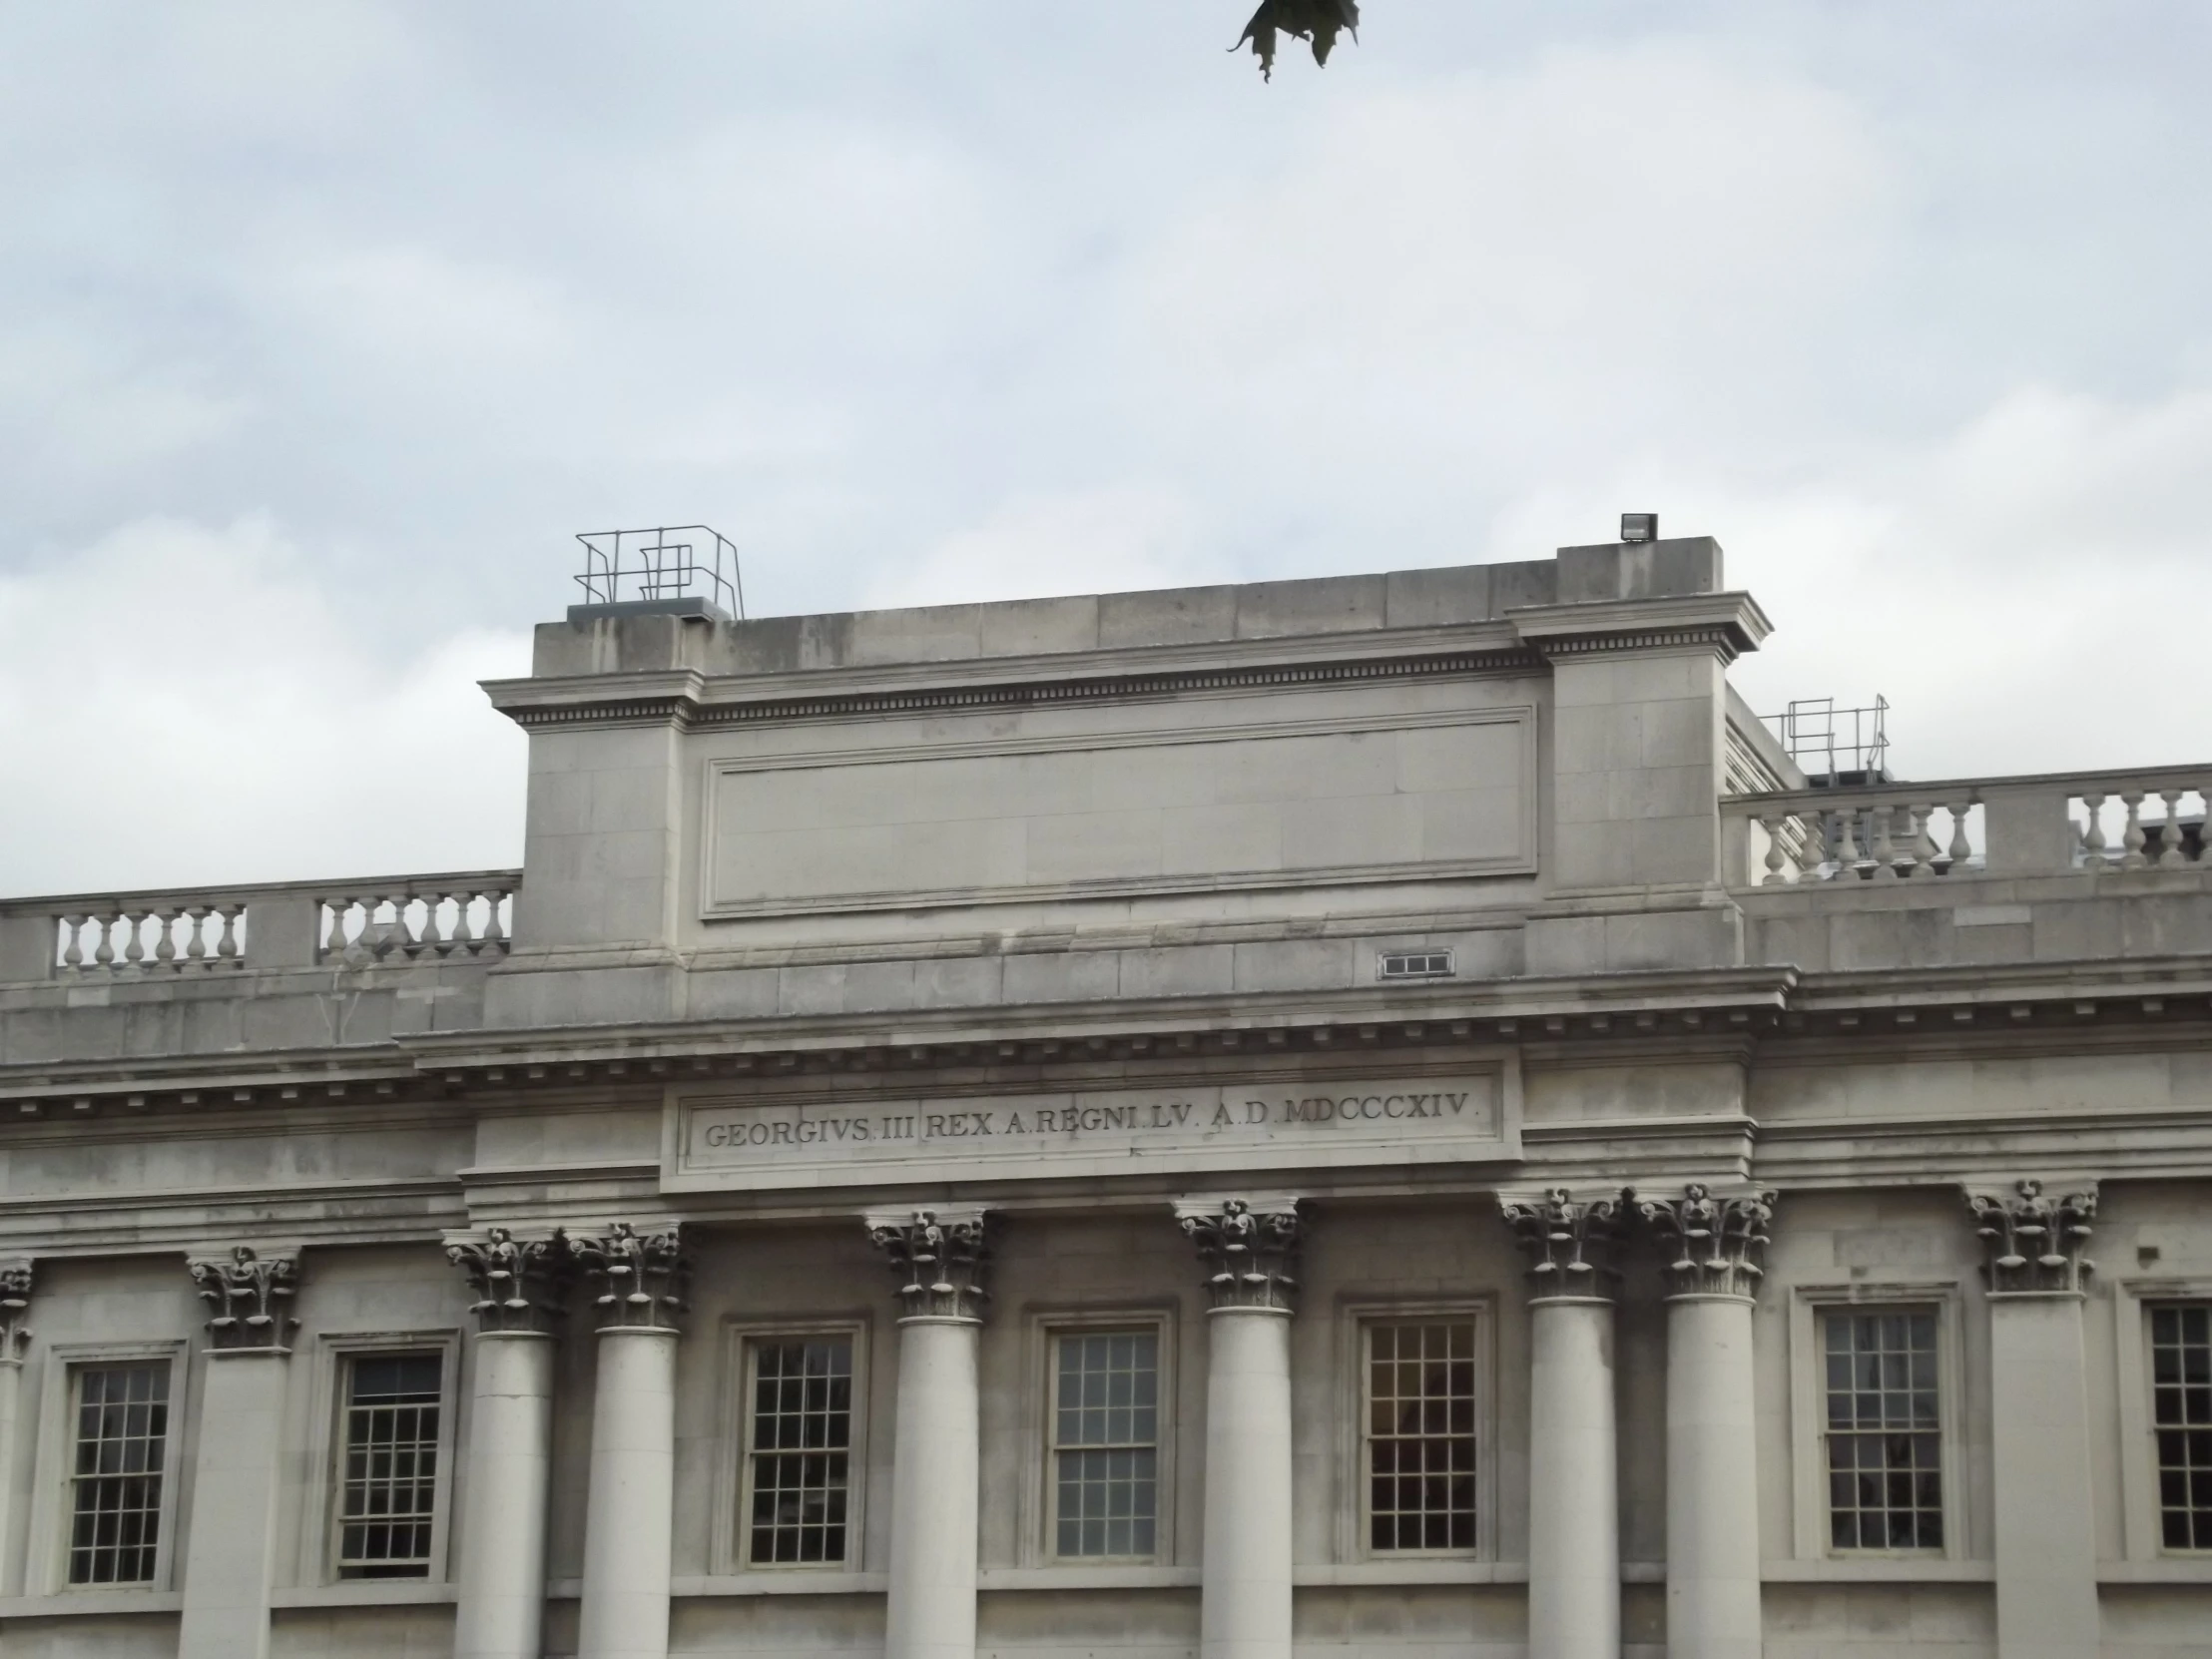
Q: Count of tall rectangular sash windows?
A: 7